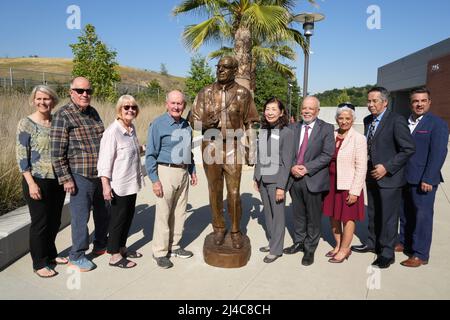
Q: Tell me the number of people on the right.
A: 5